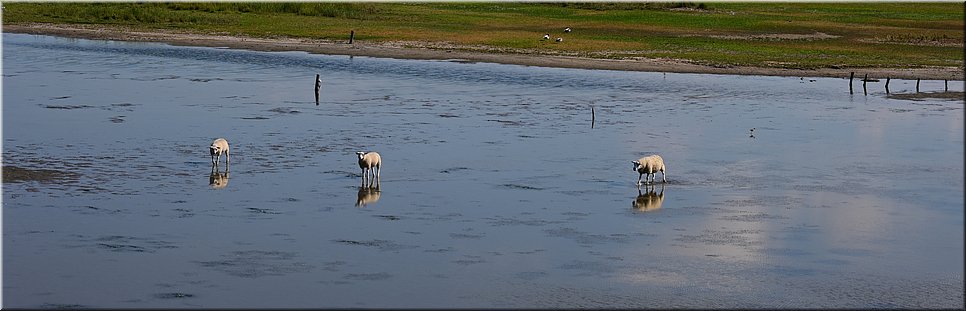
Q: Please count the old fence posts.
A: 8